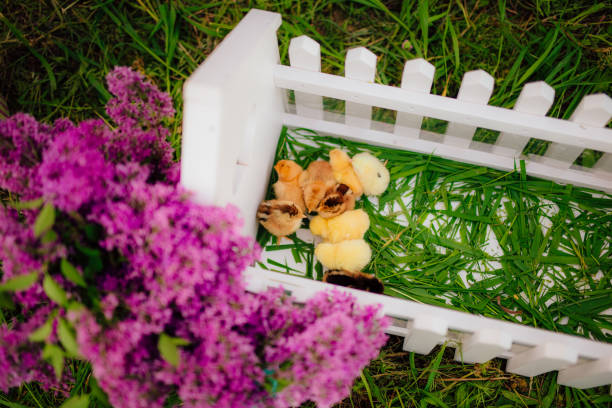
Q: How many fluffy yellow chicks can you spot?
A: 4